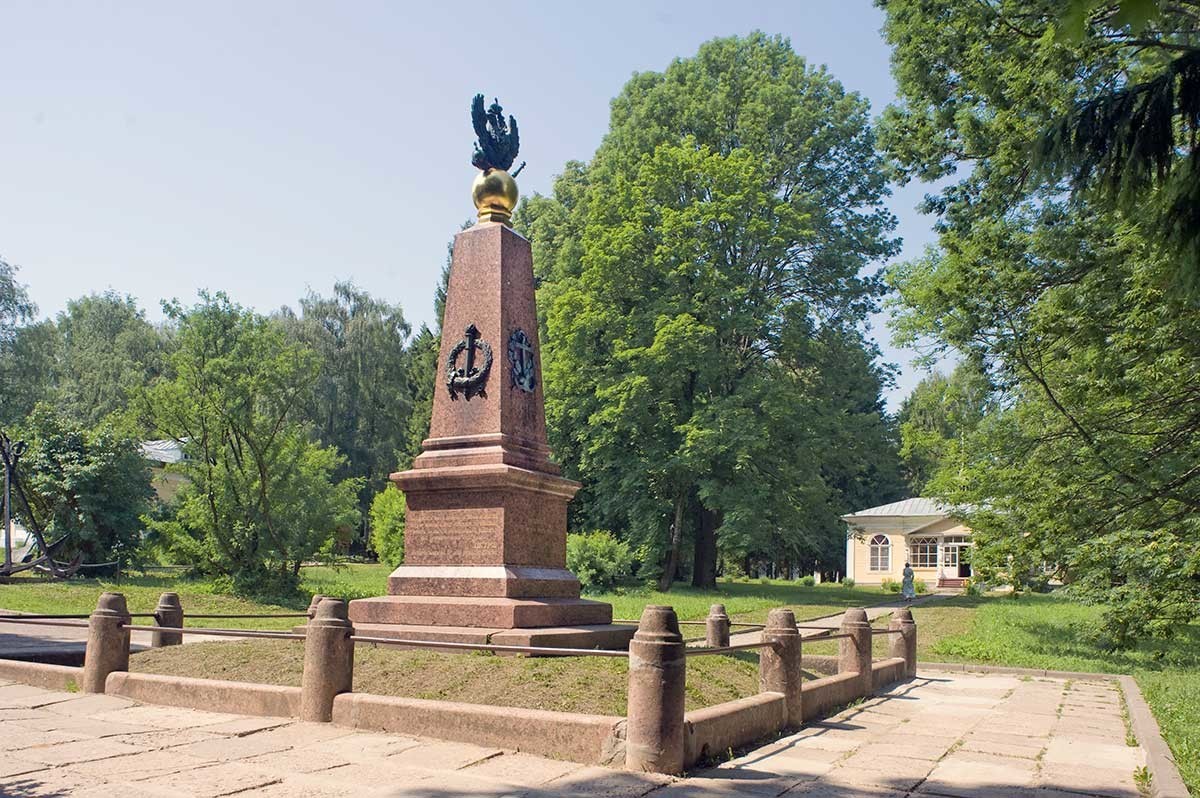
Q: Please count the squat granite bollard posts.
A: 9